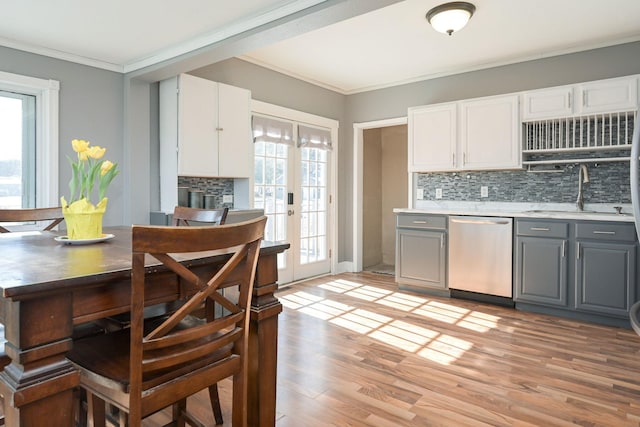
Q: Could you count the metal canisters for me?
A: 3